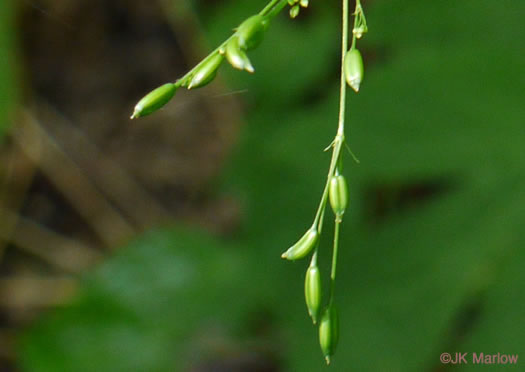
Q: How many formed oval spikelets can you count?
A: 9